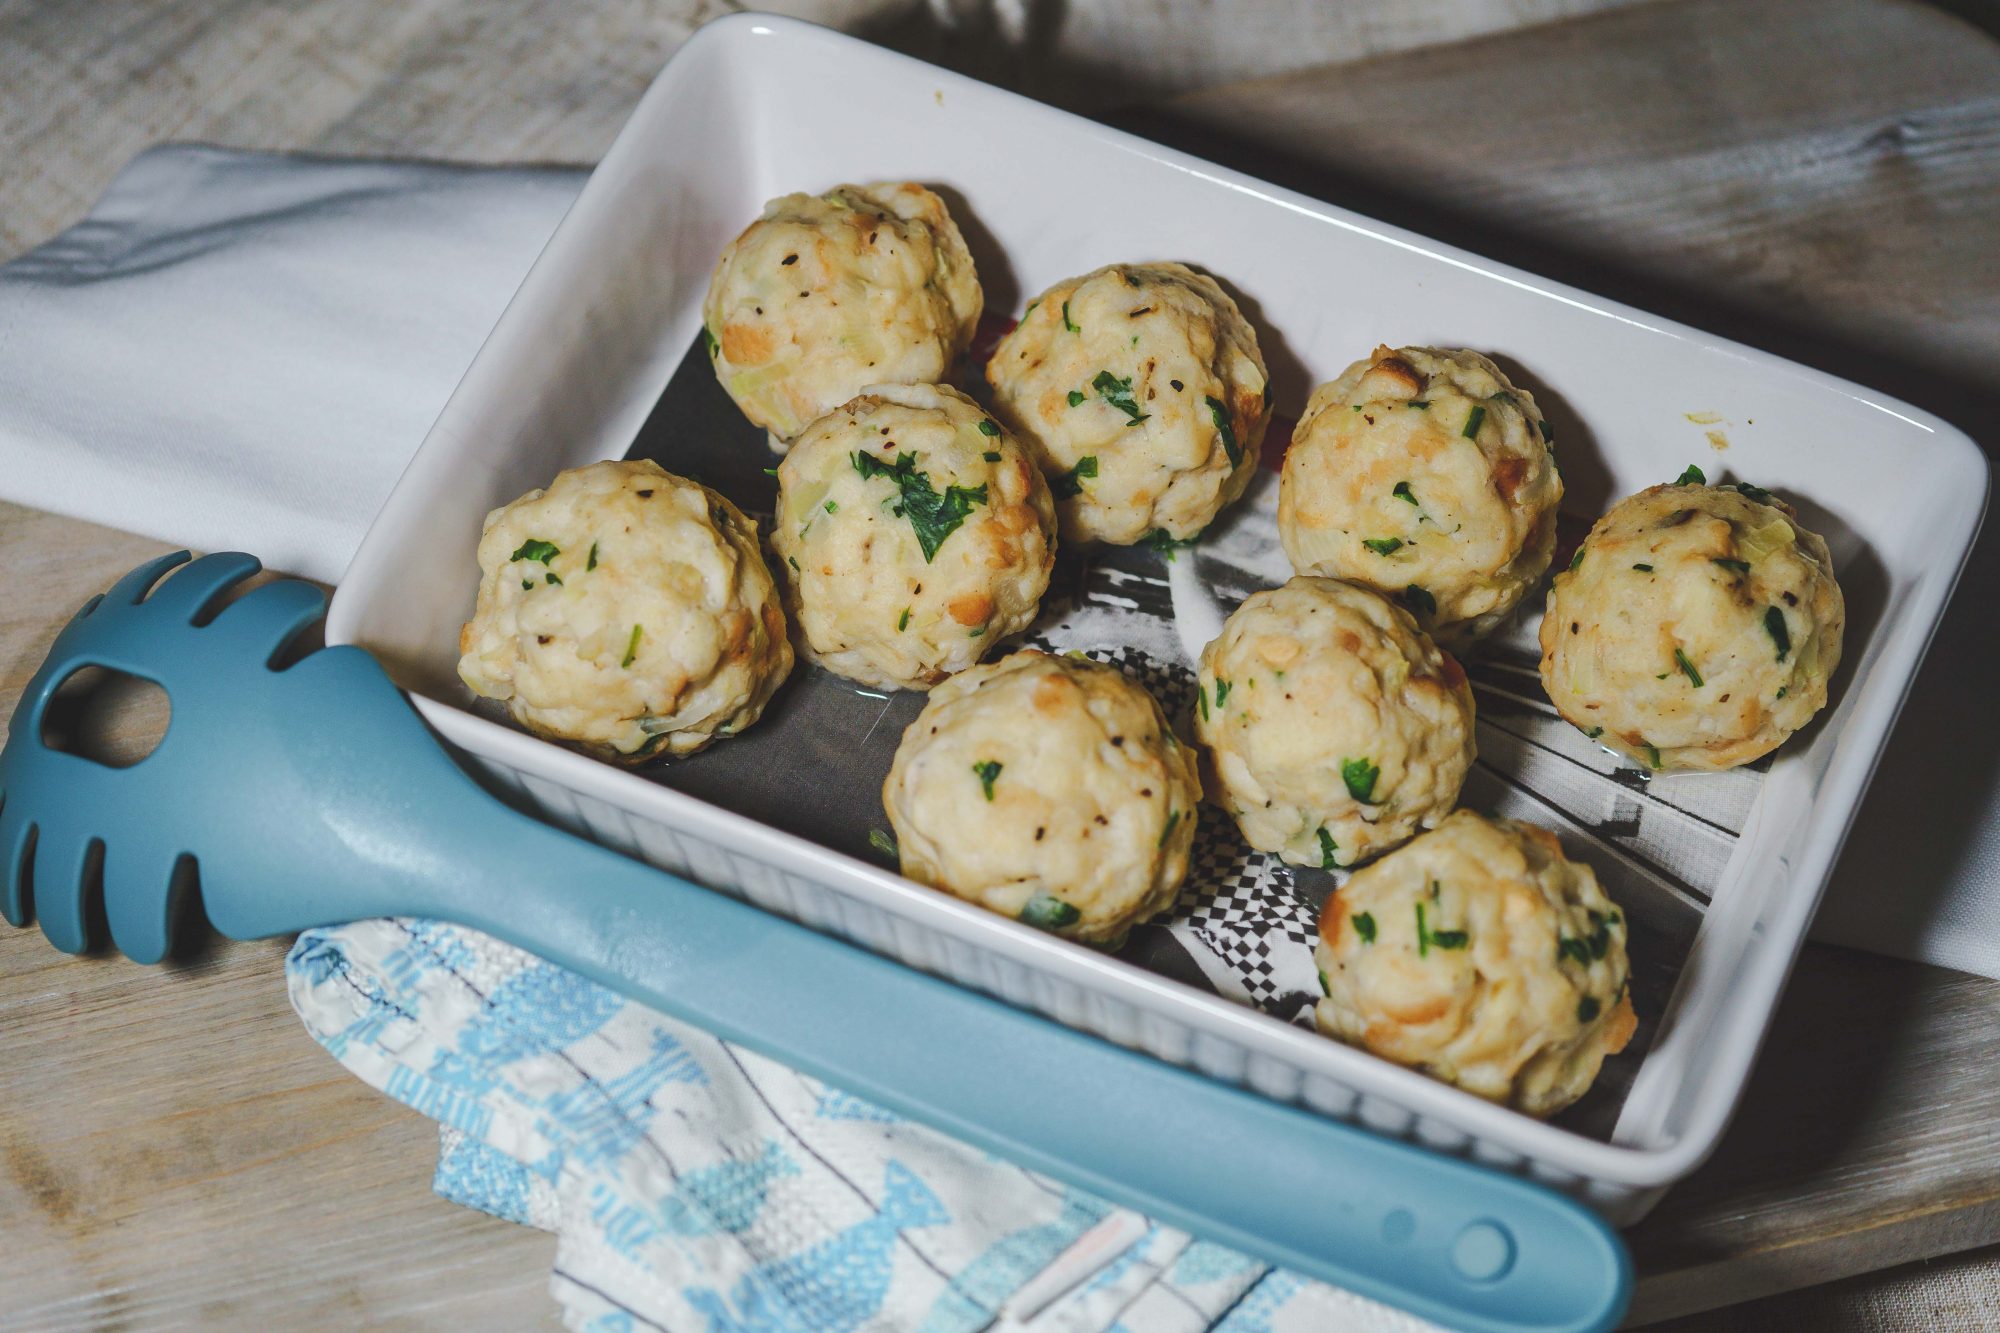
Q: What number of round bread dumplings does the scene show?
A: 9